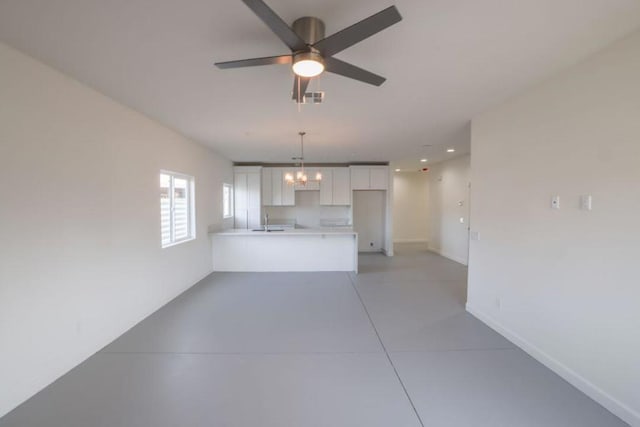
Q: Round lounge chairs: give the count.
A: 0